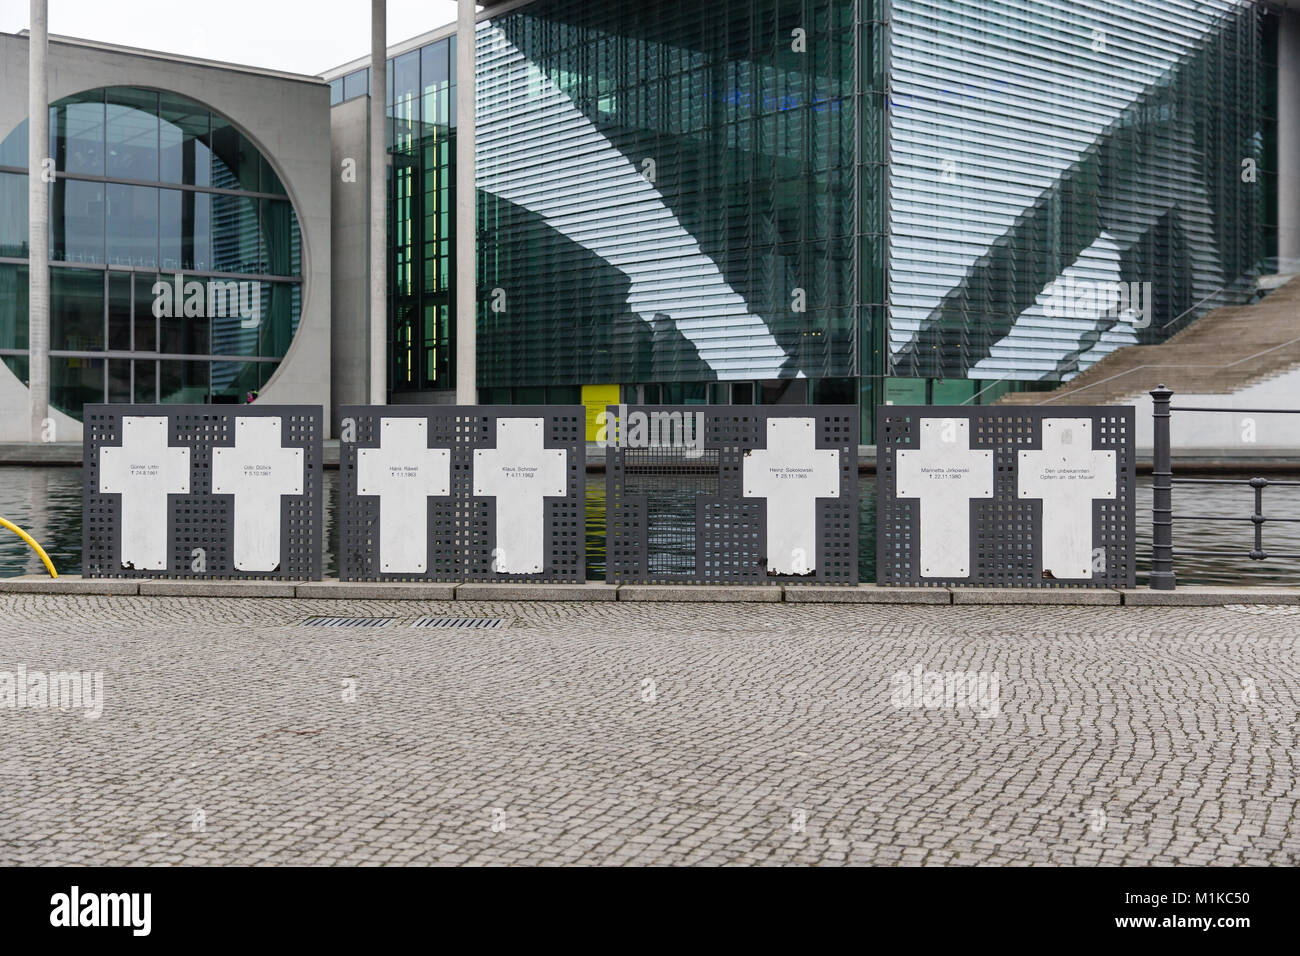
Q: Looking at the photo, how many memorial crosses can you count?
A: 7